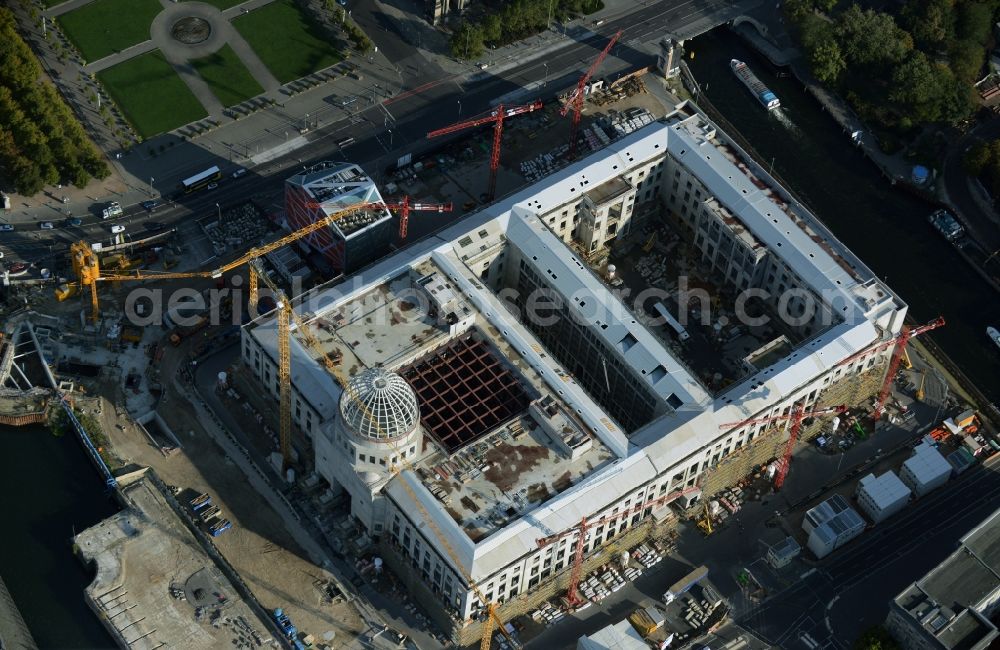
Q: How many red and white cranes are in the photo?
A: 6